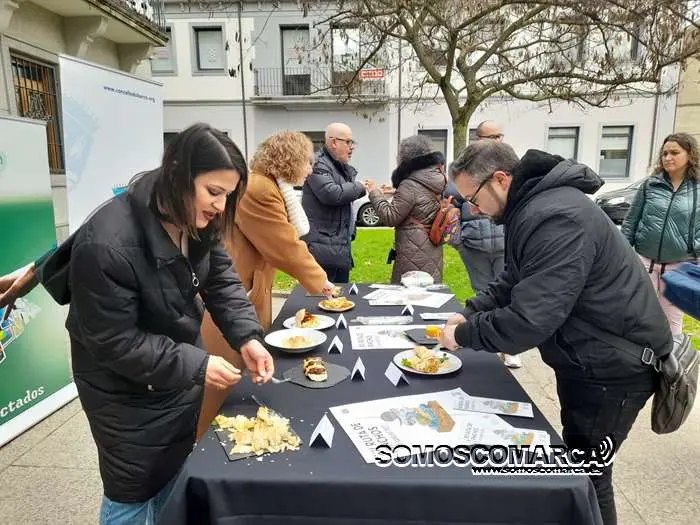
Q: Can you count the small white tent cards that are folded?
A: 7